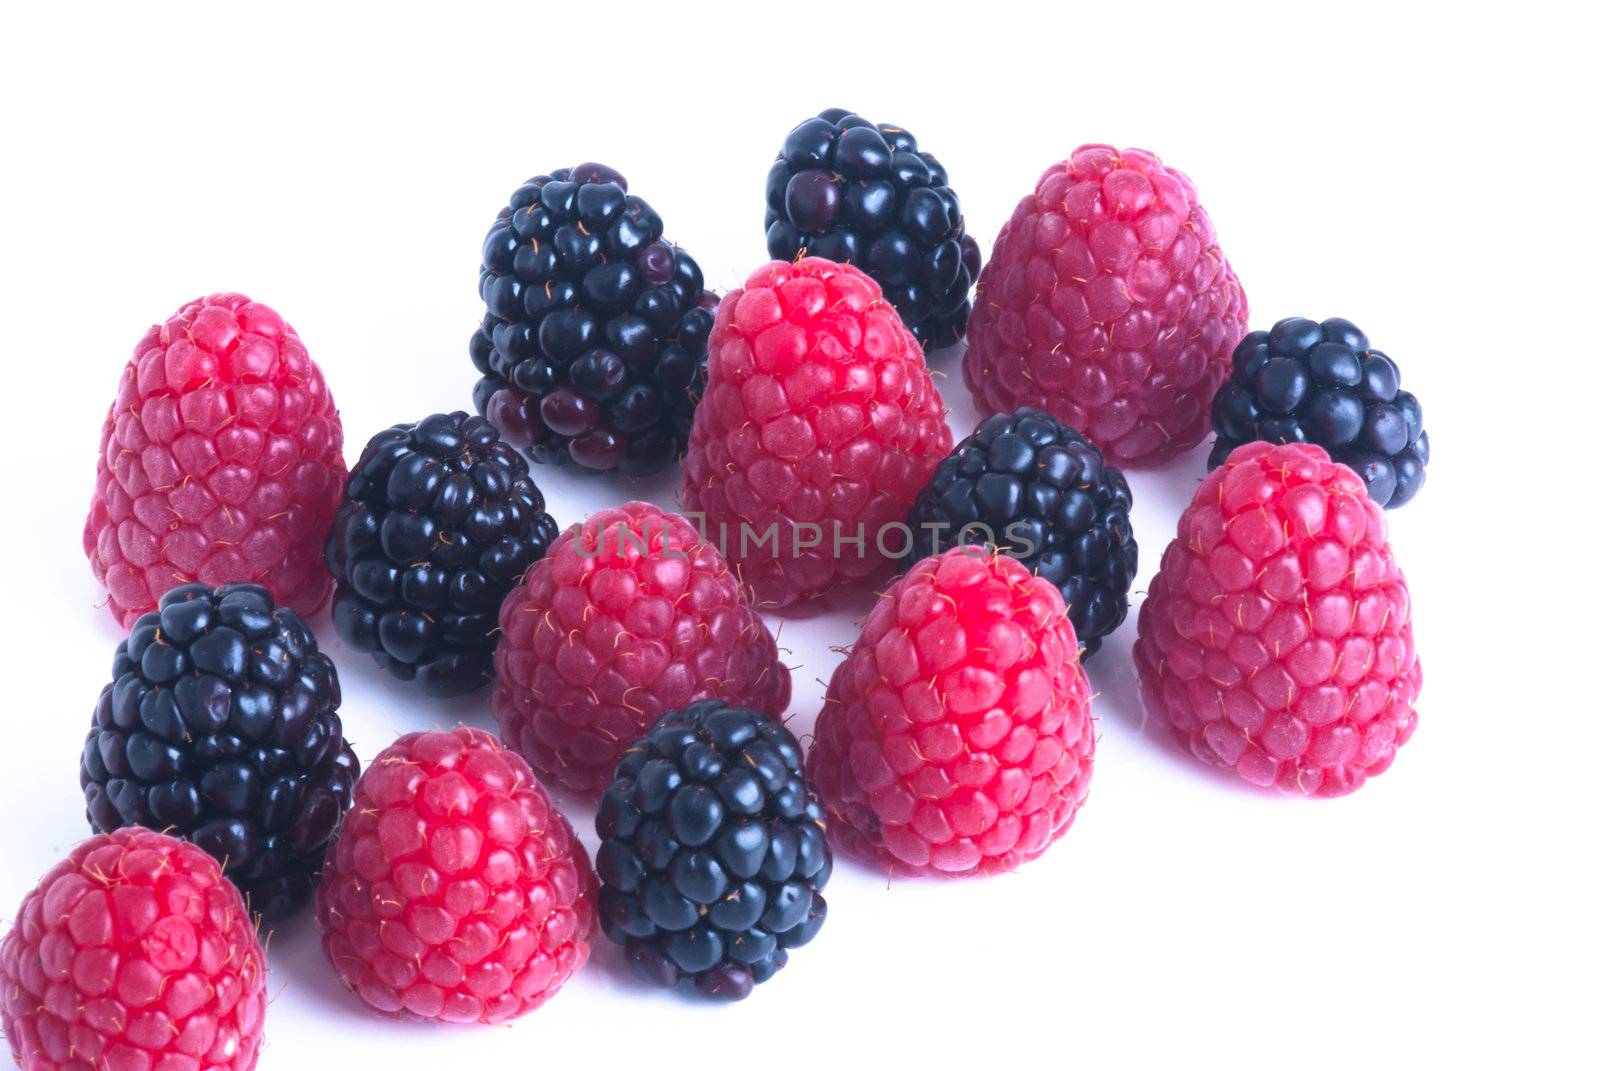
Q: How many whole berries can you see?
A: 14